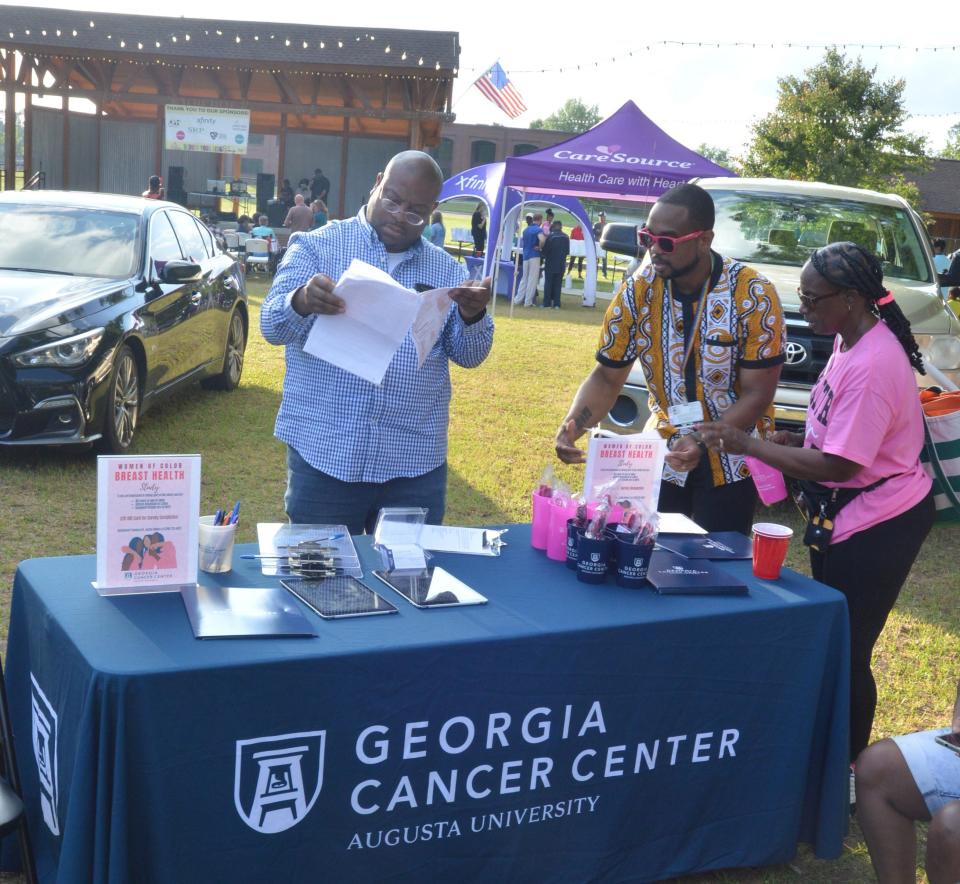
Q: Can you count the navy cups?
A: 4